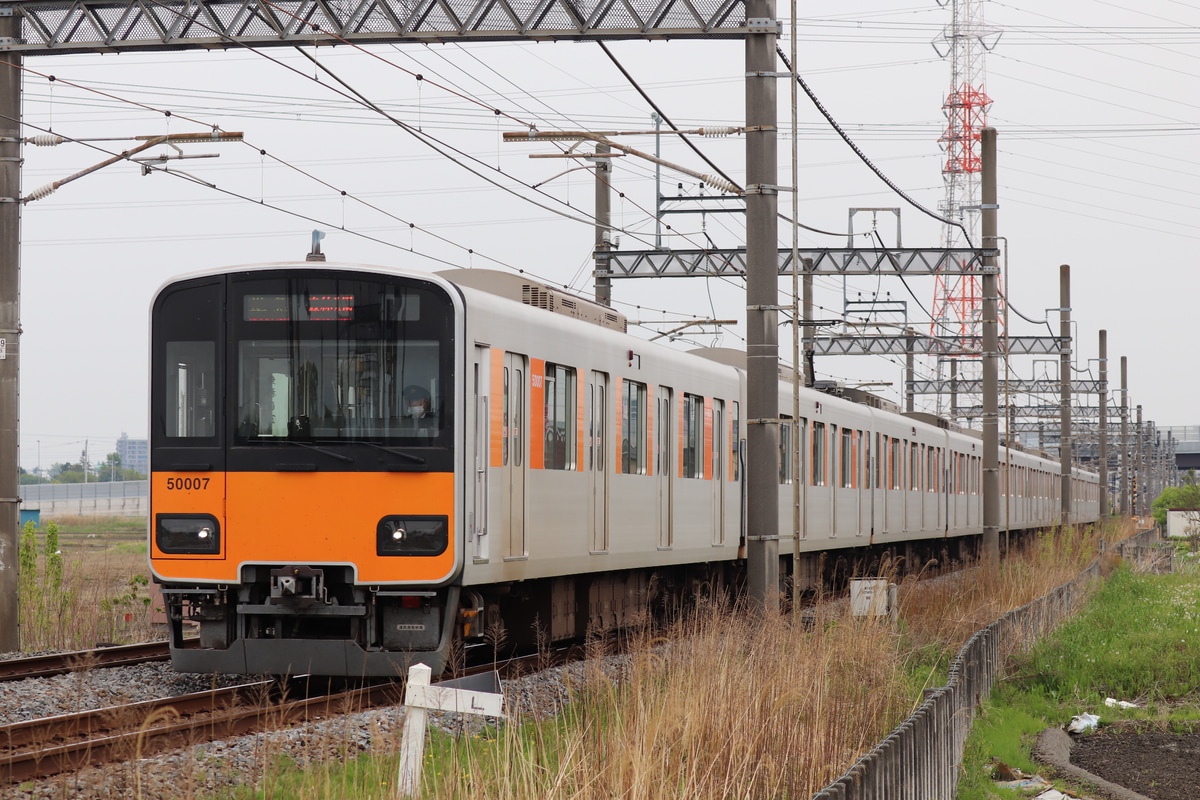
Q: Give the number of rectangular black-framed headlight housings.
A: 2